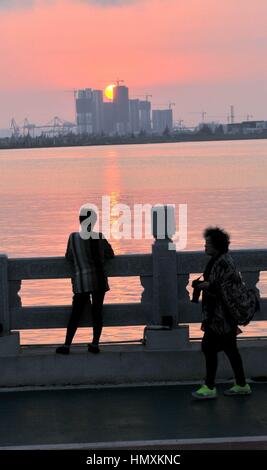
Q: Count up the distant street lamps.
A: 0